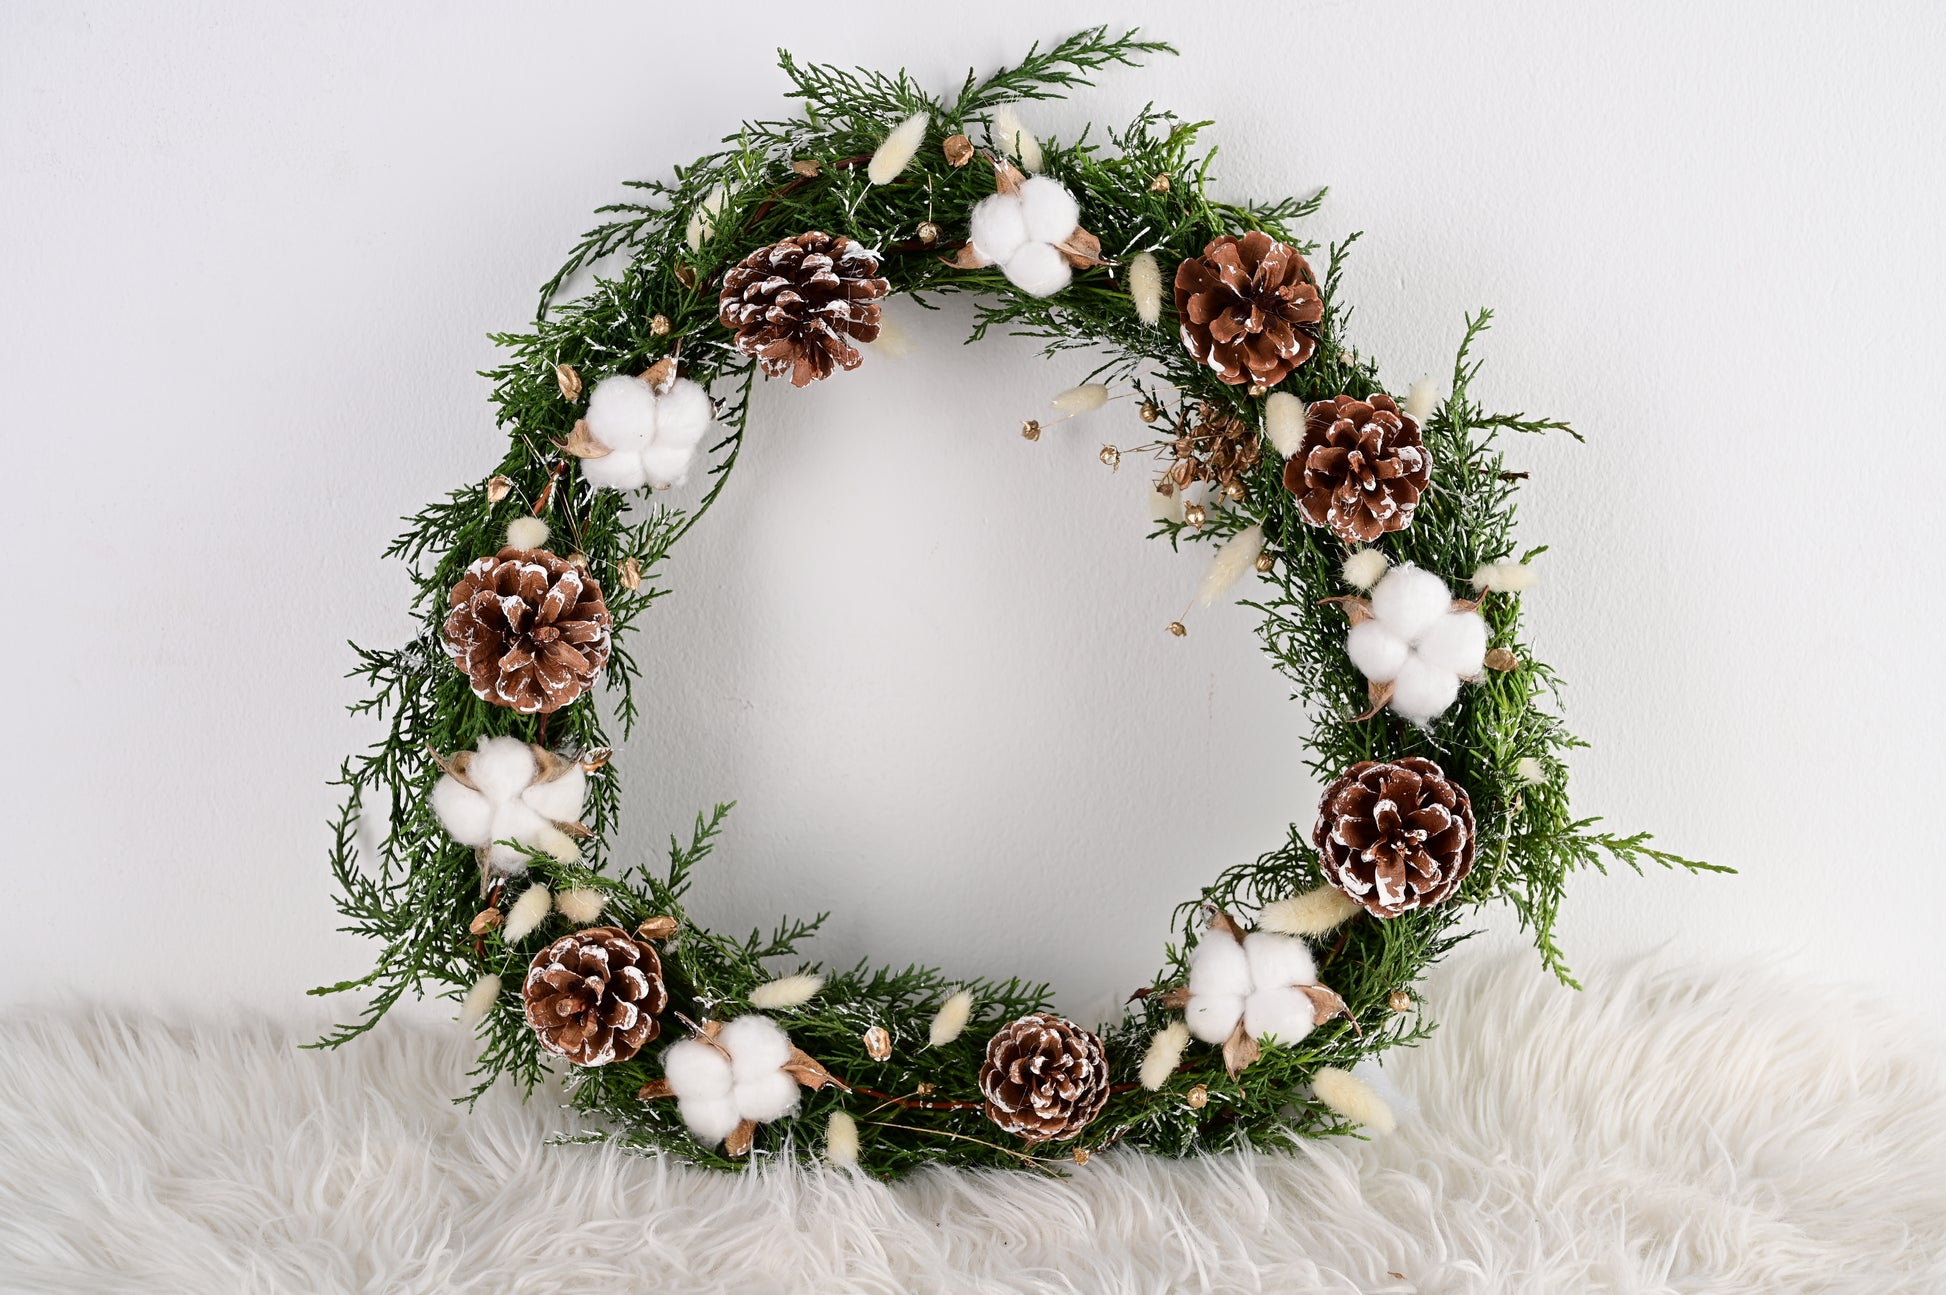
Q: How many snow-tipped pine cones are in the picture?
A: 7